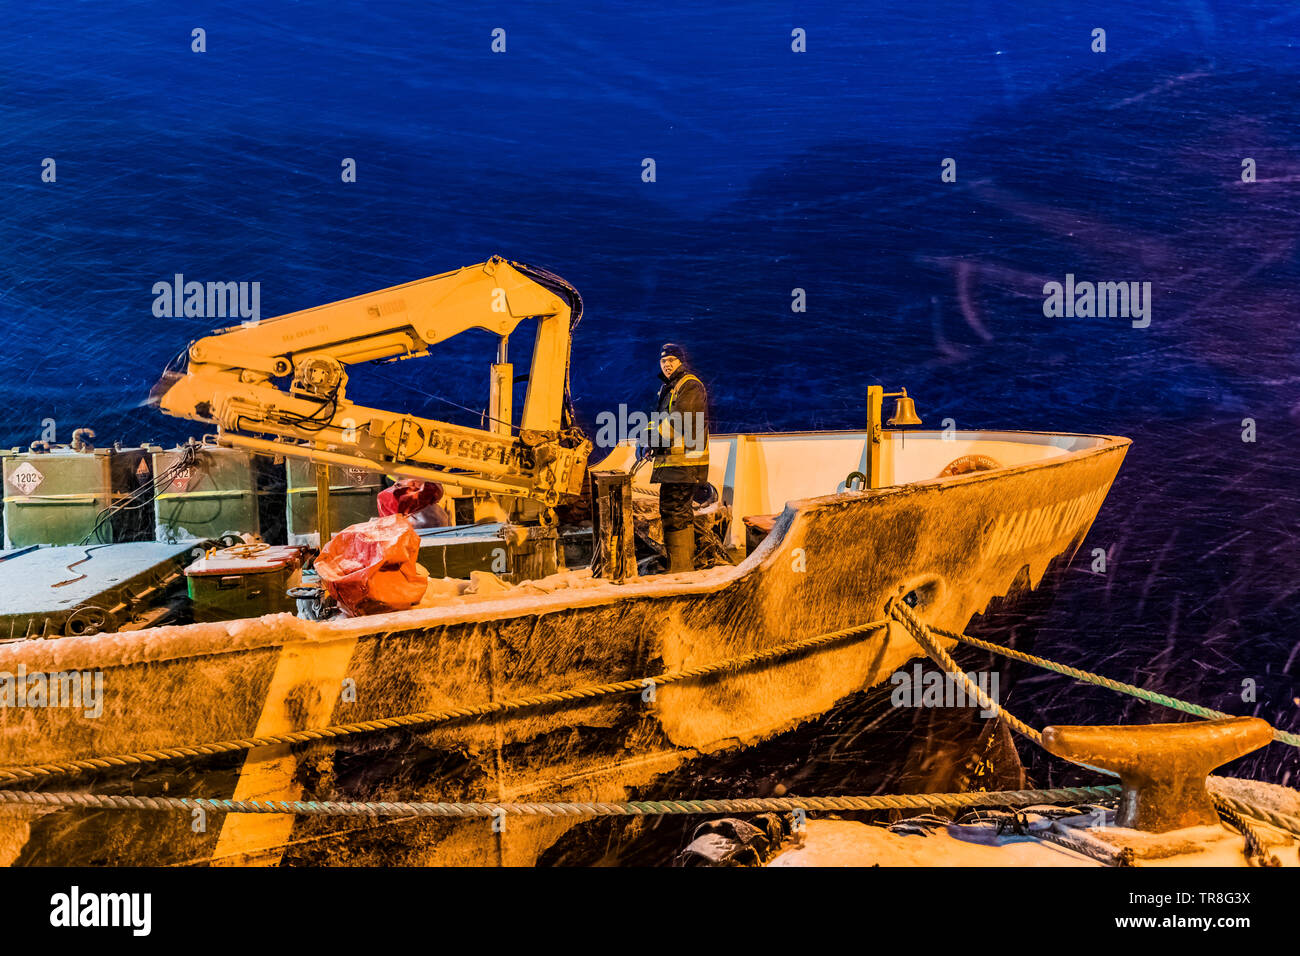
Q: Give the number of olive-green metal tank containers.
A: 3